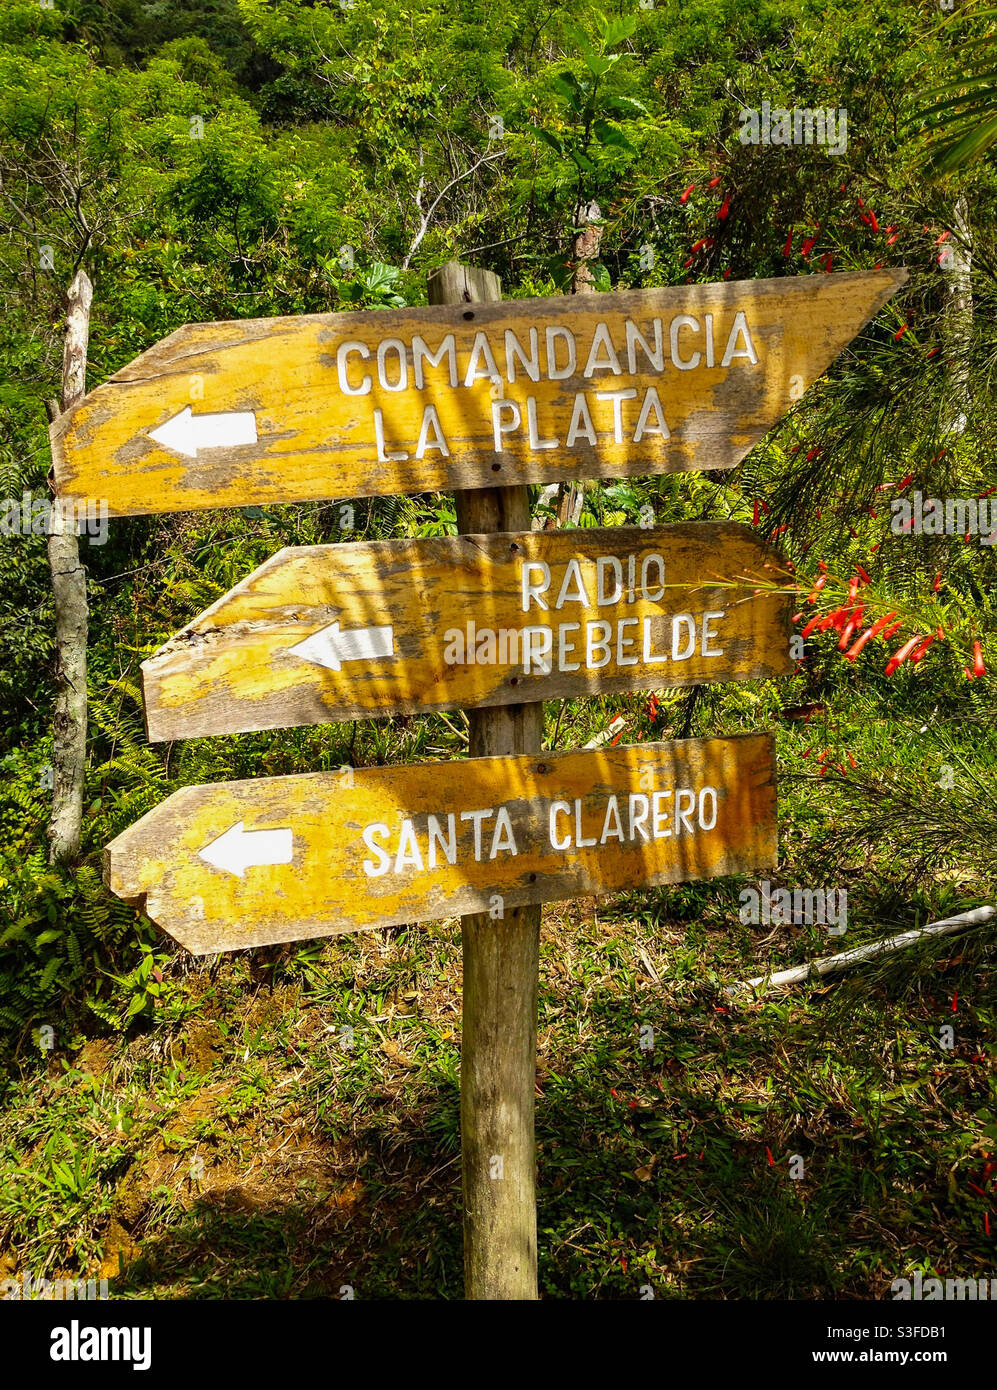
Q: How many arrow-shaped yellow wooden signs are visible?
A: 3